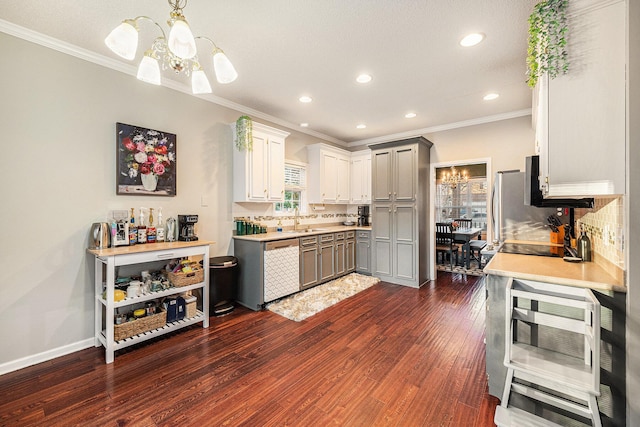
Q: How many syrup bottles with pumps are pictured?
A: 4